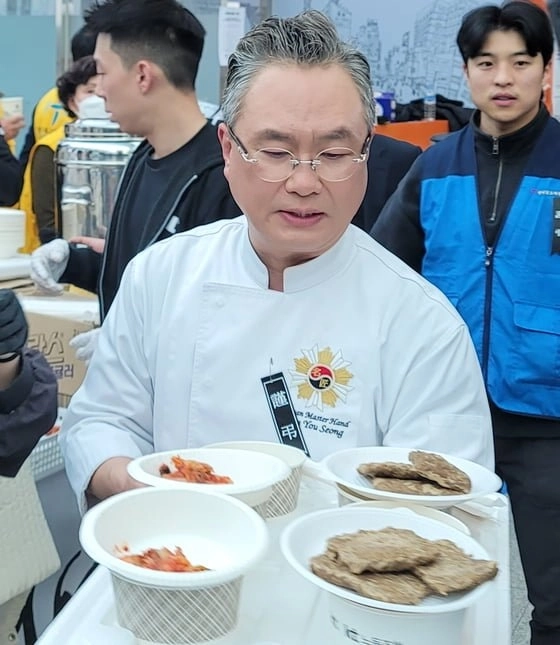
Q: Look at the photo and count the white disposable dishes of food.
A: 4